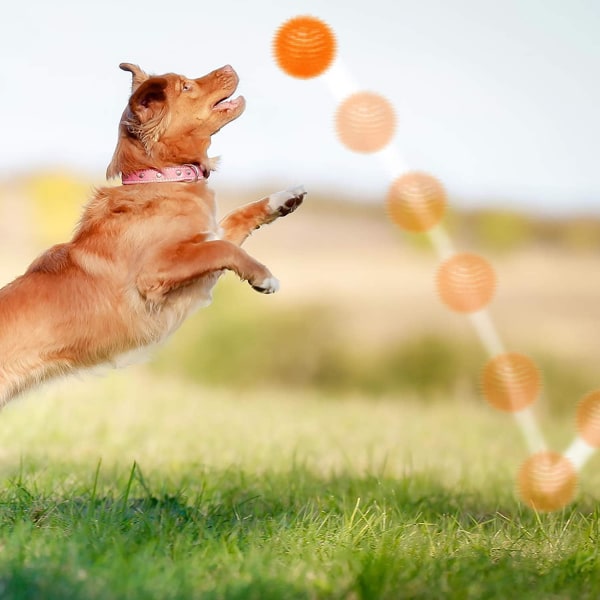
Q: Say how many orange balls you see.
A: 7